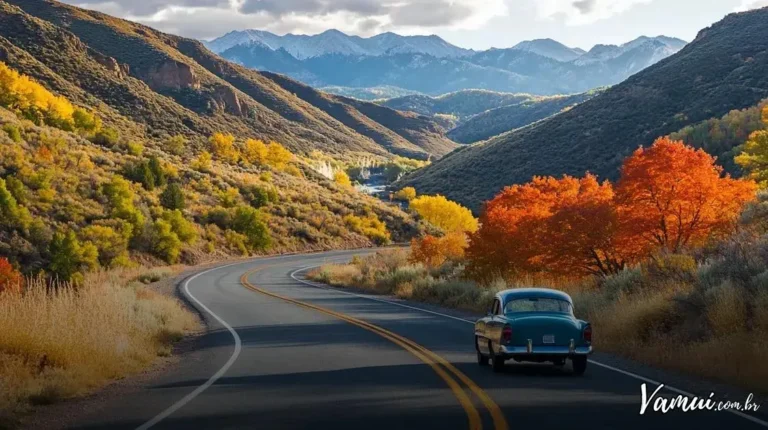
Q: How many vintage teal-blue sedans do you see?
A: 1